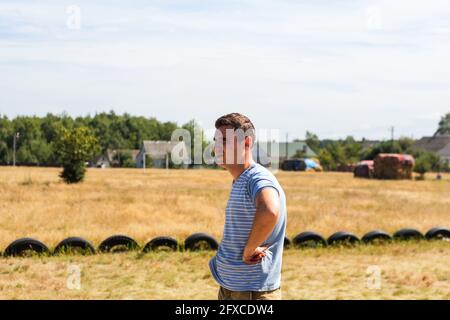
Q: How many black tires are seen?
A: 11